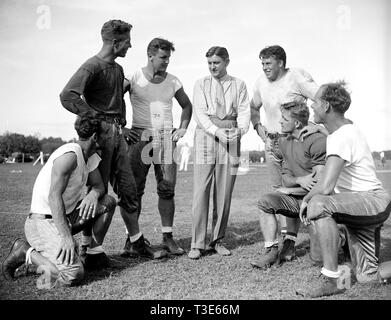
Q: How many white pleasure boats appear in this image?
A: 0